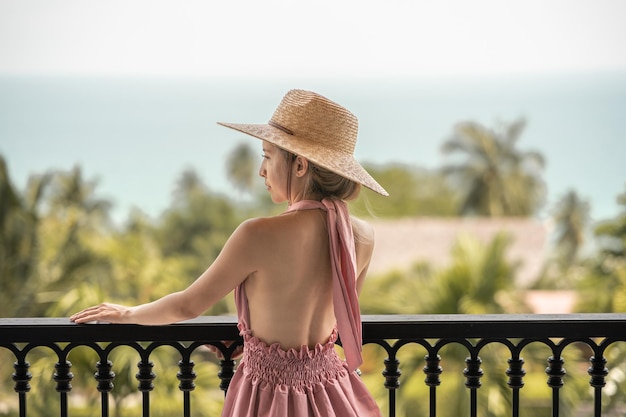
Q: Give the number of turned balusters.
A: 12